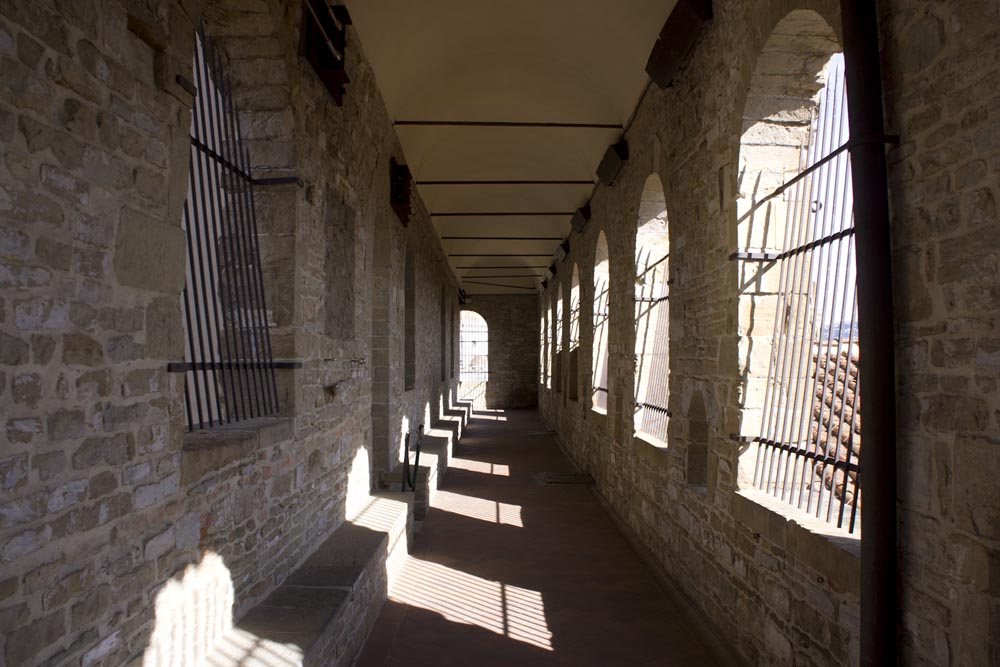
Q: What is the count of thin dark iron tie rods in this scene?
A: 8